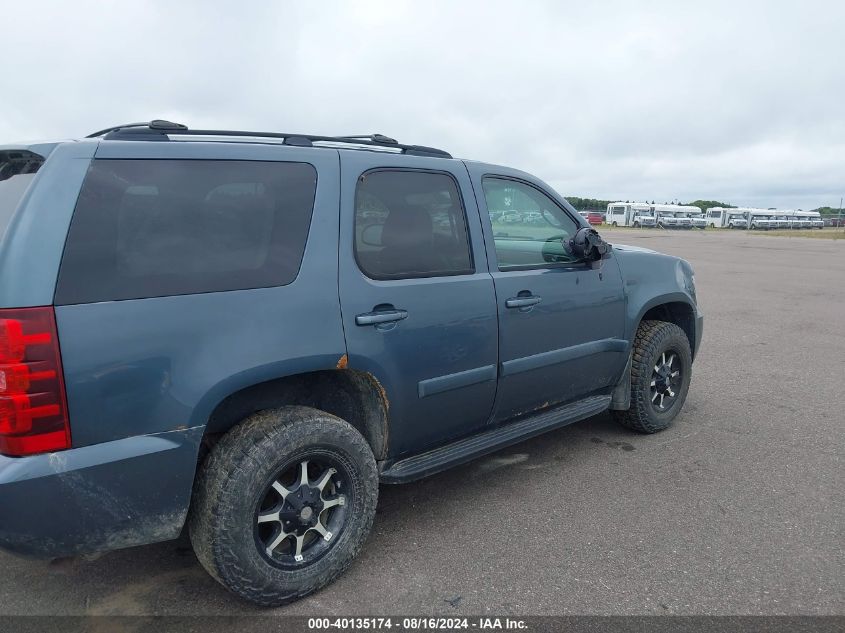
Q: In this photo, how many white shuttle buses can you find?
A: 11